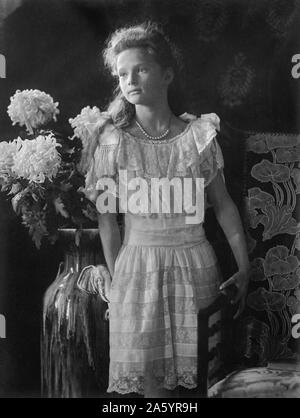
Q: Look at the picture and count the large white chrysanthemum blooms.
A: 4